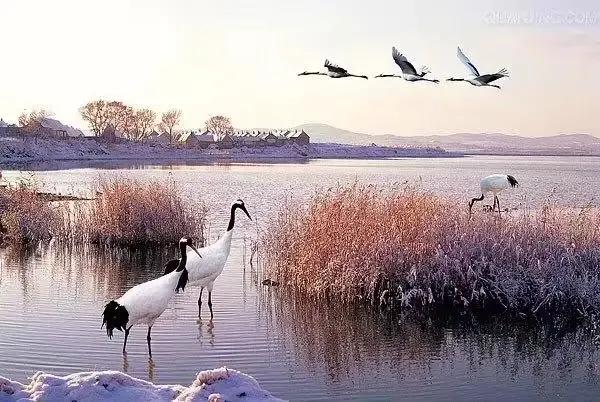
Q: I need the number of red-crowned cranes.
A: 6